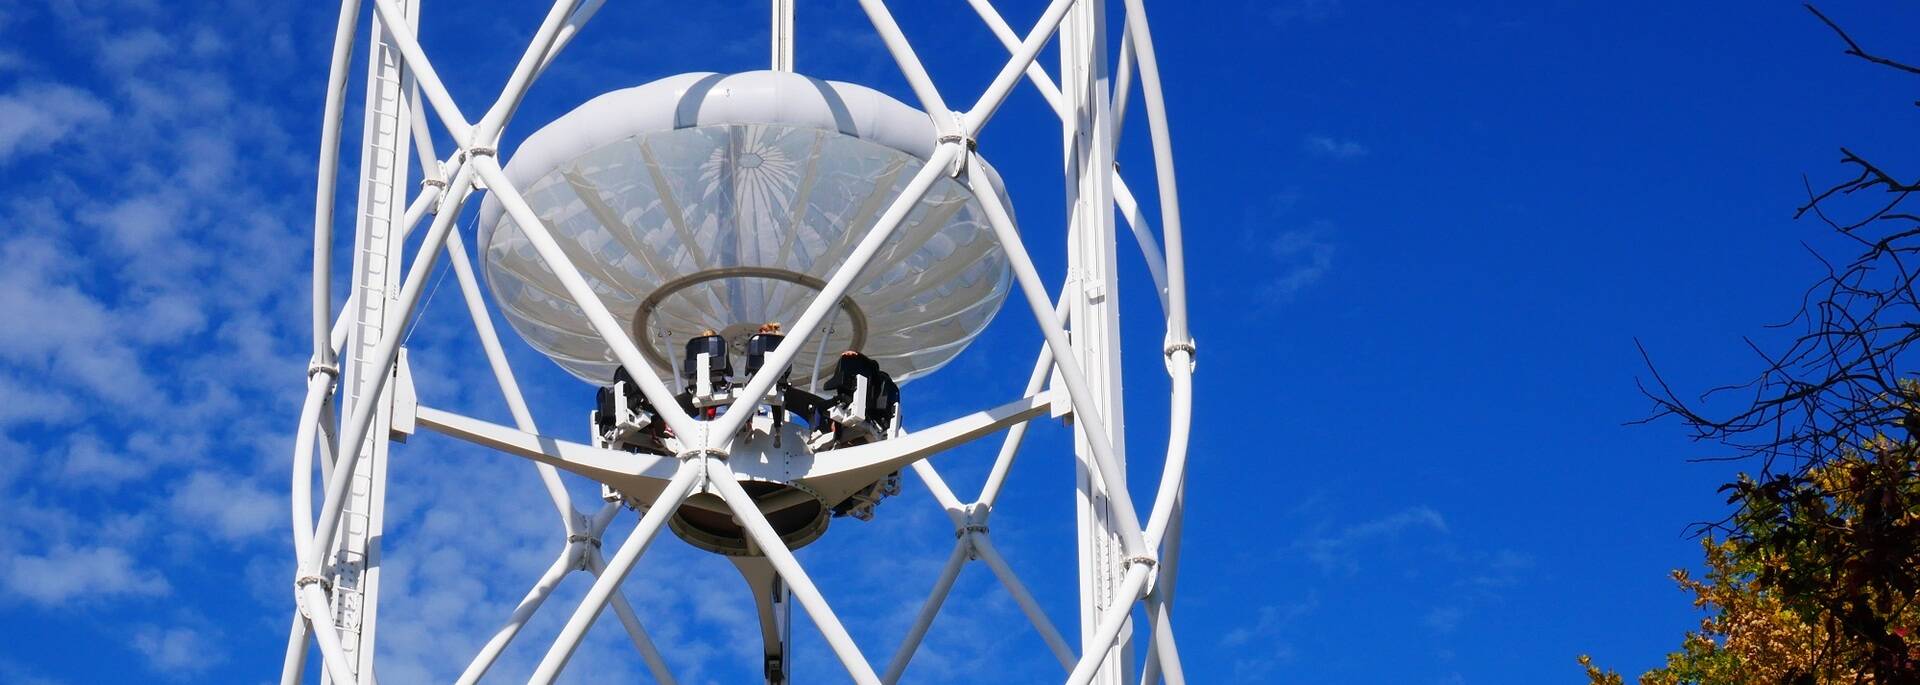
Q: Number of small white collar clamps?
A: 10